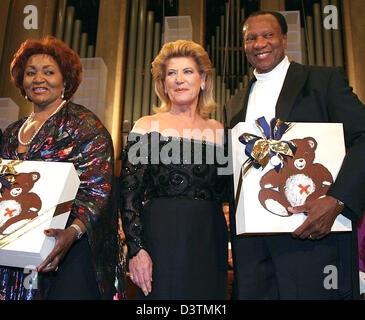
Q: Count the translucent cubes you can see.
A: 4